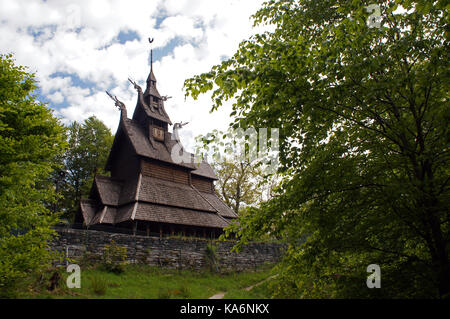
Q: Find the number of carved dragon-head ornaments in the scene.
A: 4